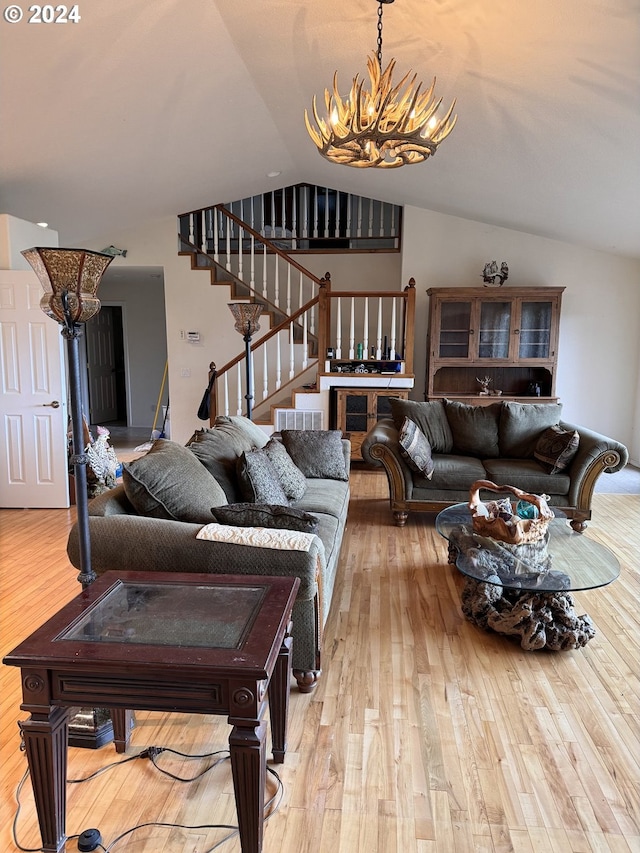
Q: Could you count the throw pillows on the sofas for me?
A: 6